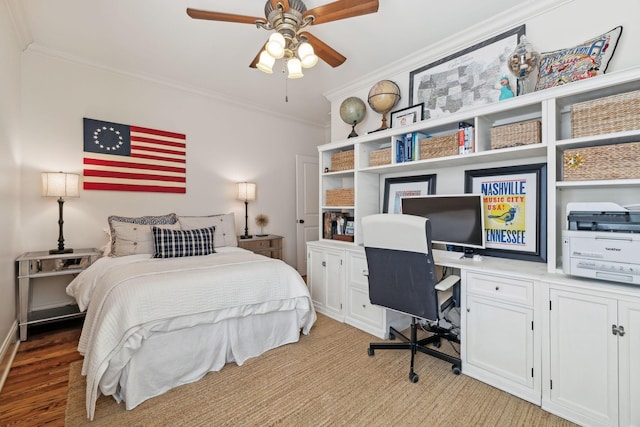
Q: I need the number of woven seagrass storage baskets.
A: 7